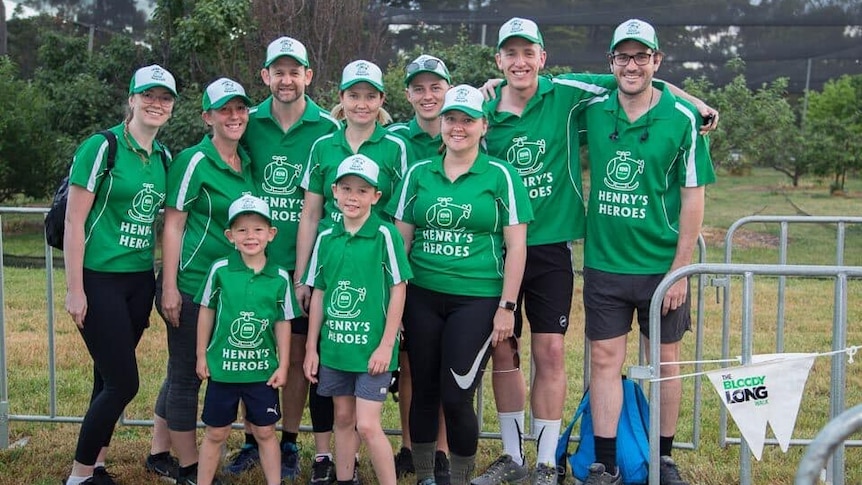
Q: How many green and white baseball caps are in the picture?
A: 10